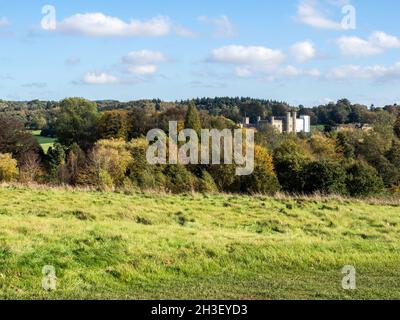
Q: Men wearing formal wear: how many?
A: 0